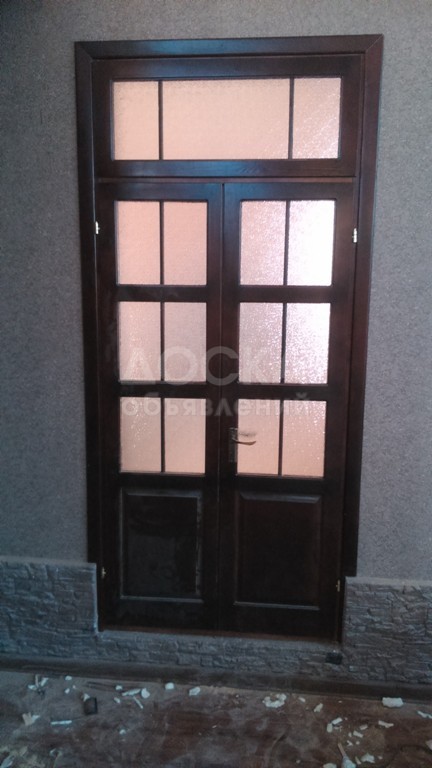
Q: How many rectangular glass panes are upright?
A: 14